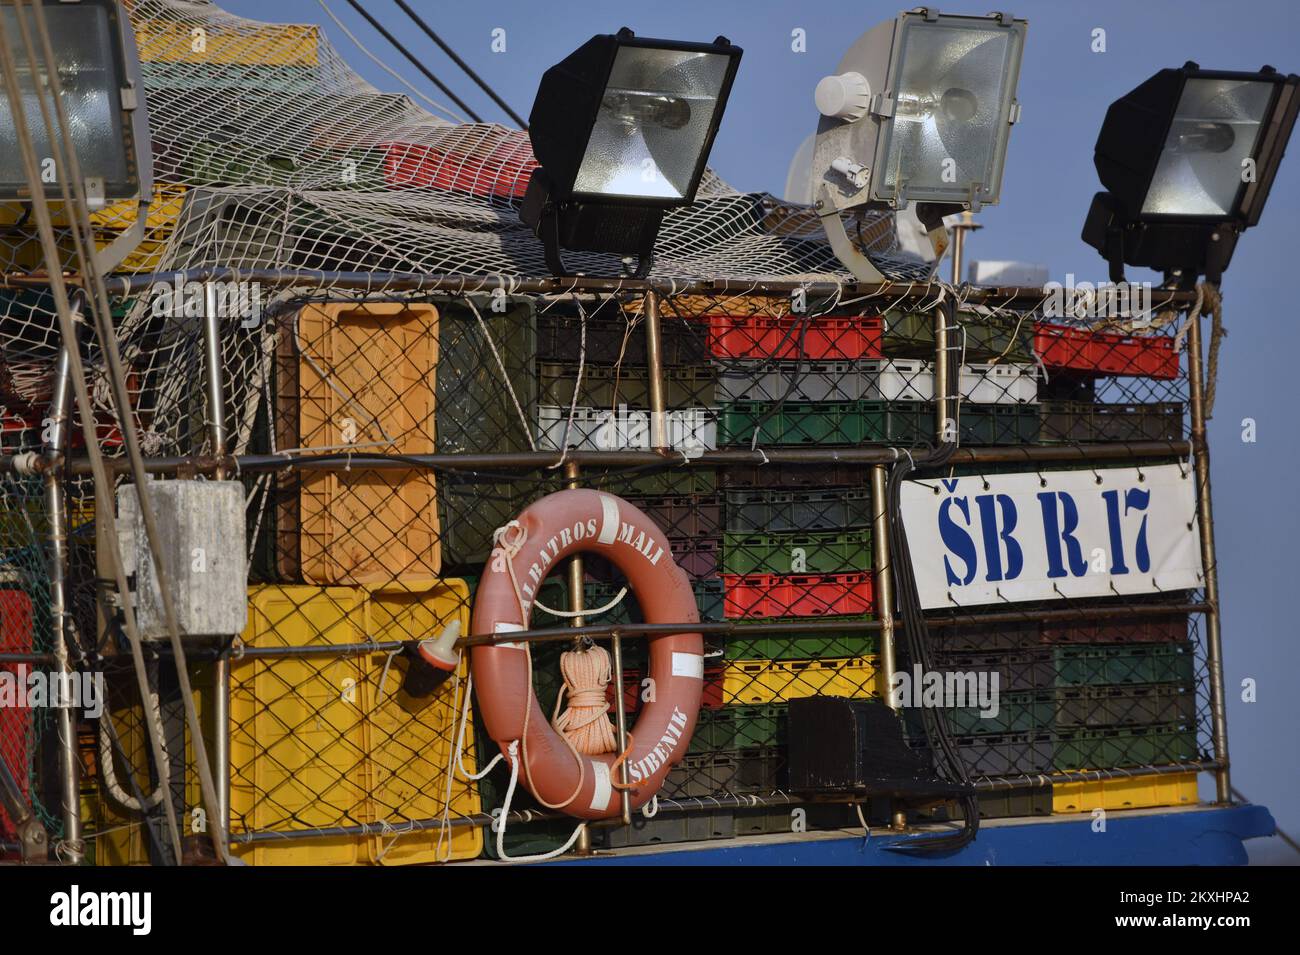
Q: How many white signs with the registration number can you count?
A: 1